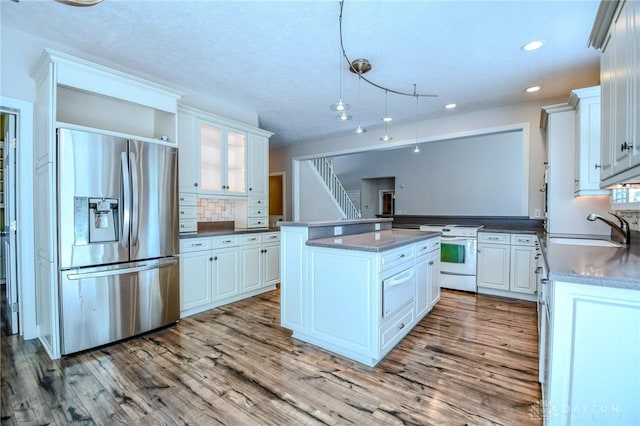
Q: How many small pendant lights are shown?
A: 5